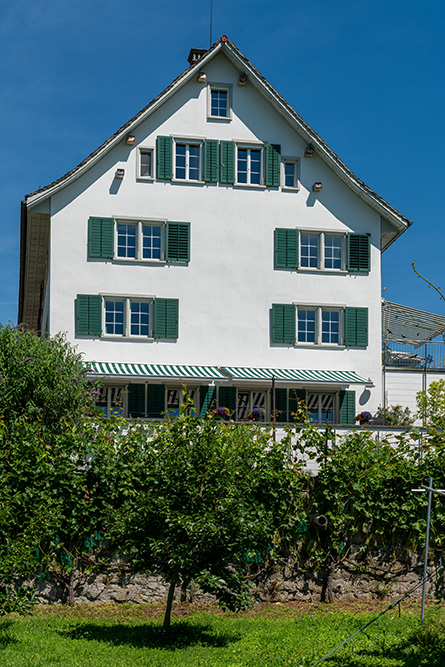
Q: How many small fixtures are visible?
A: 6